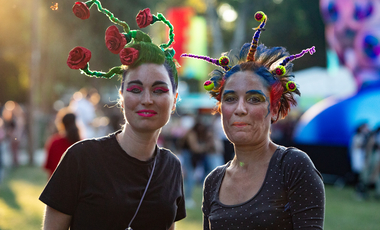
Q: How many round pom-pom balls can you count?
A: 5